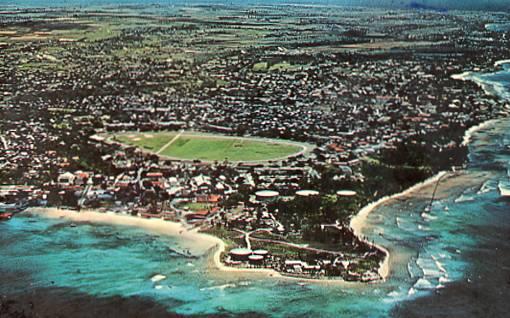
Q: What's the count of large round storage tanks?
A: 6